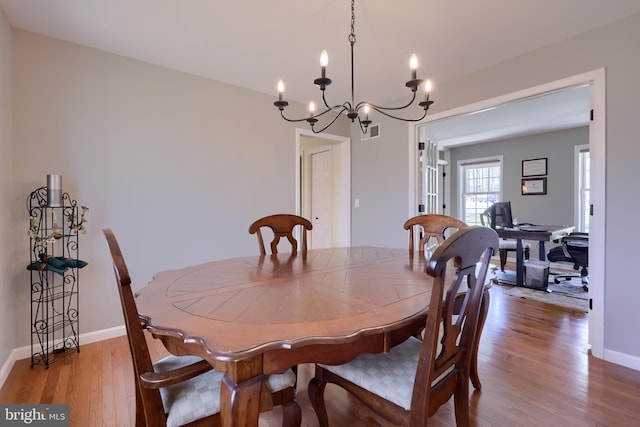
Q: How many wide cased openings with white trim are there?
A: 1